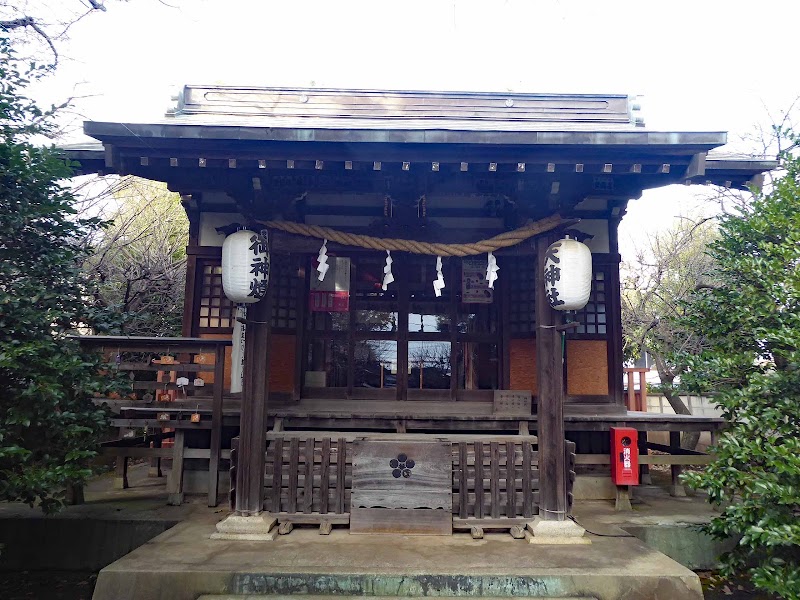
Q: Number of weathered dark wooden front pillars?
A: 2